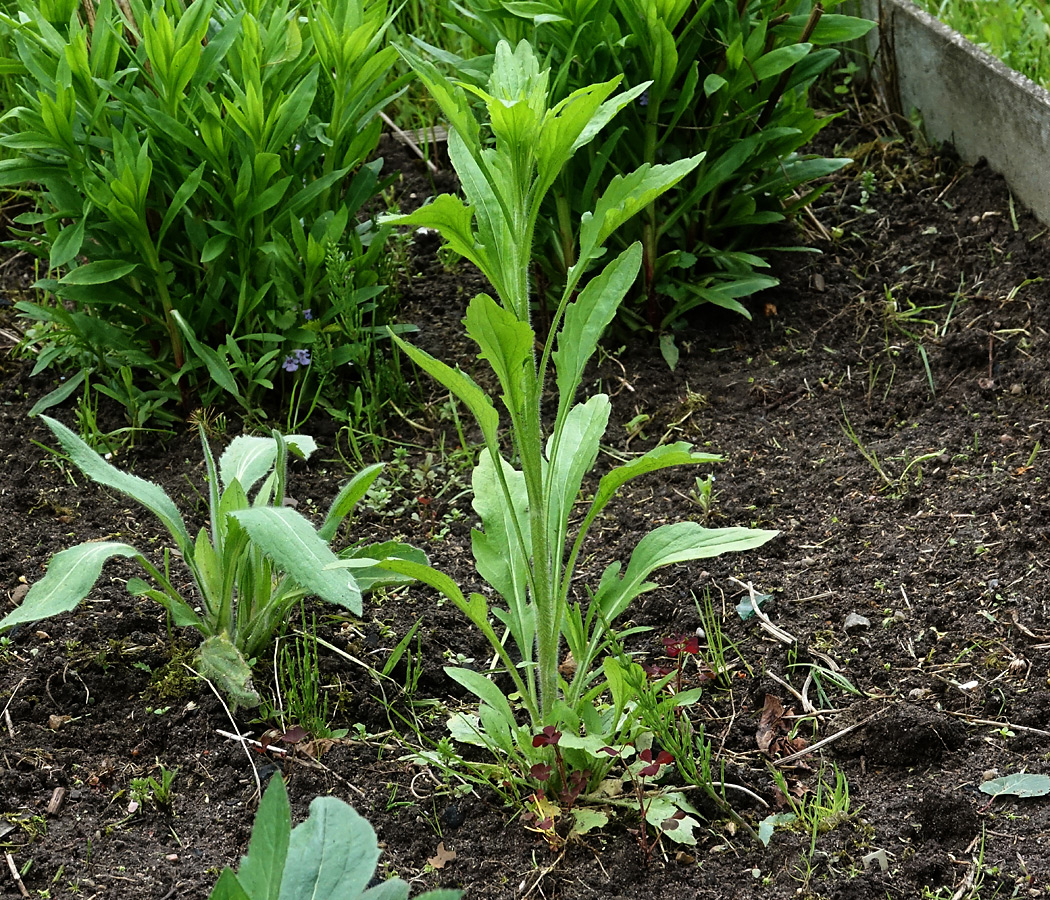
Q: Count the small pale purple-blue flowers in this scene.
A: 3